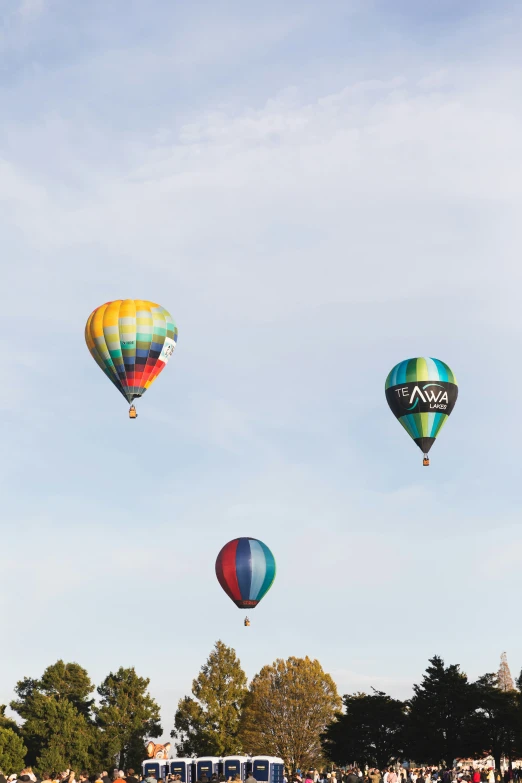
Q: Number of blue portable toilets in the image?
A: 5